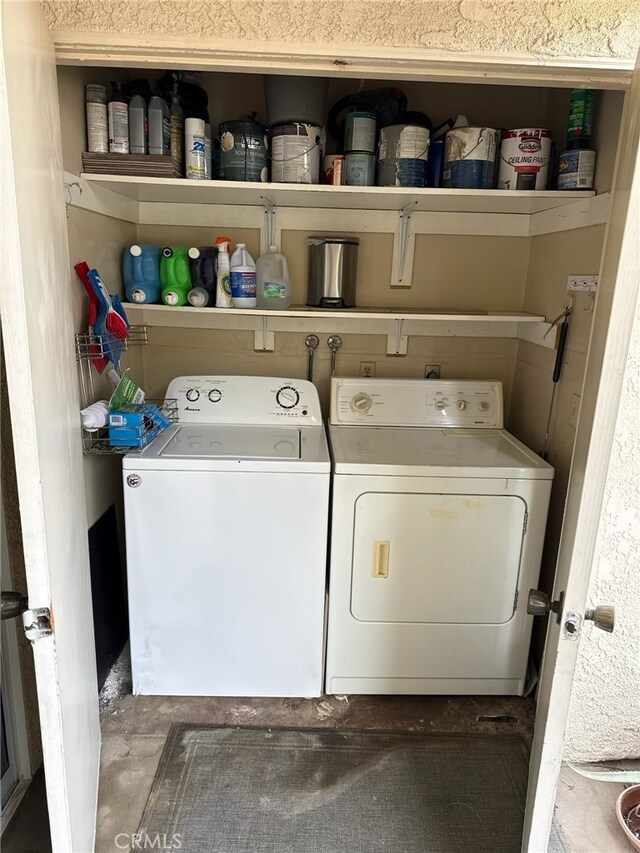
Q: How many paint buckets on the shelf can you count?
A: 5